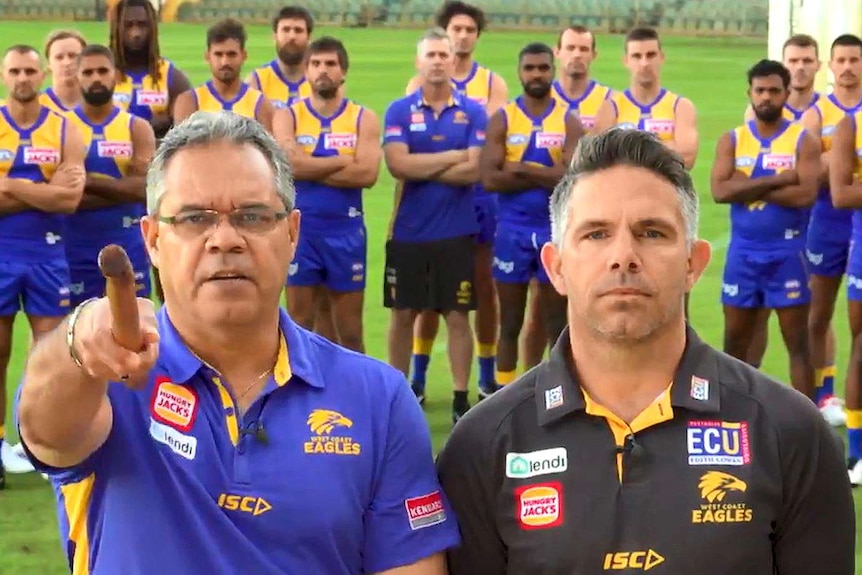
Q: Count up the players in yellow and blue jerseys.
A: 15